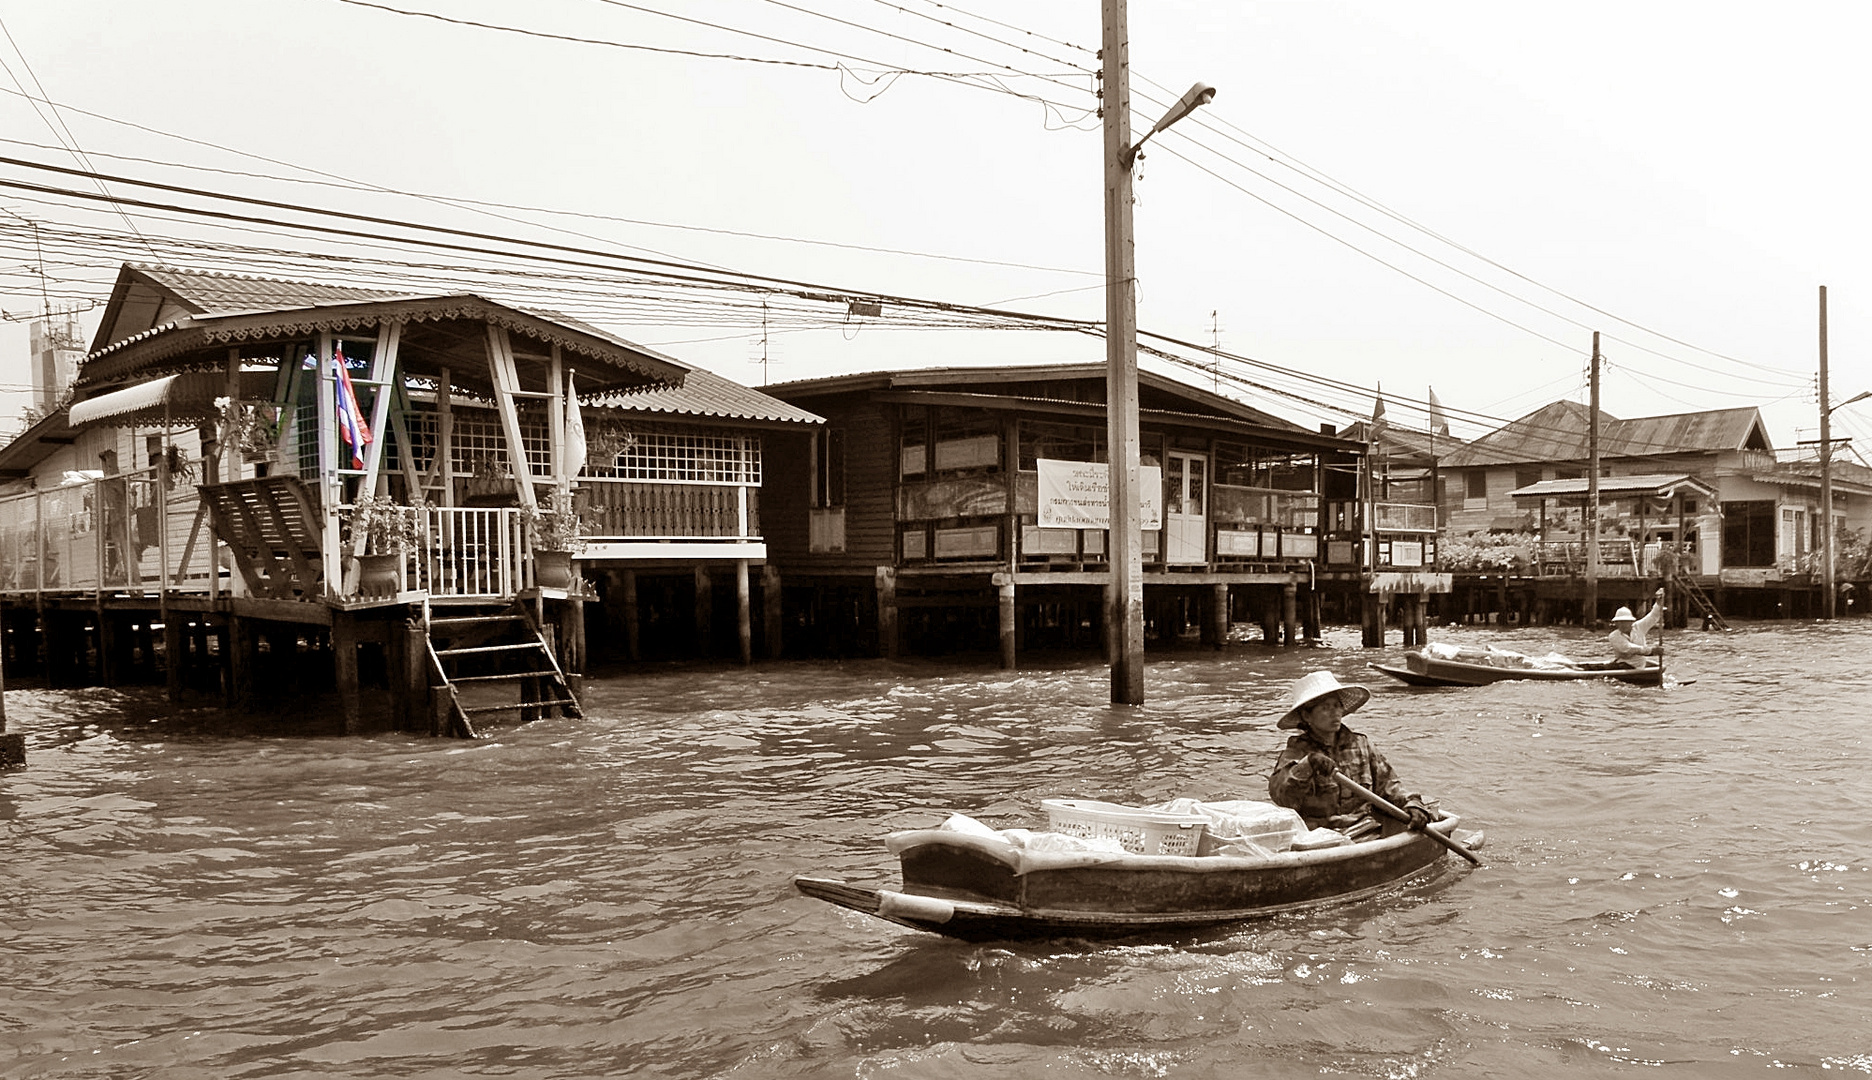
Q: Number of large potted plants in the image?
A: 2